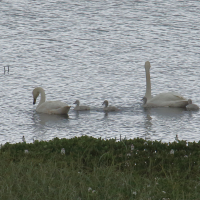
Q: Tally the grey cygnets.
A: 4